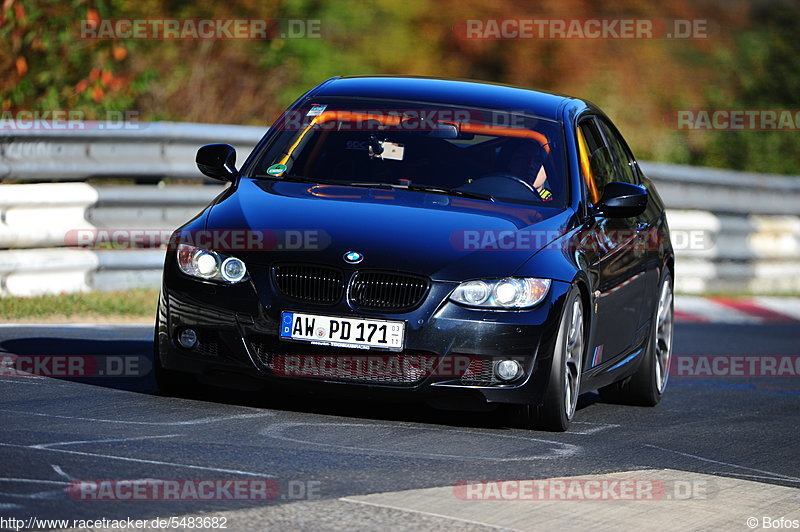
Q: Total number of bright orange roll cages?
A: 1